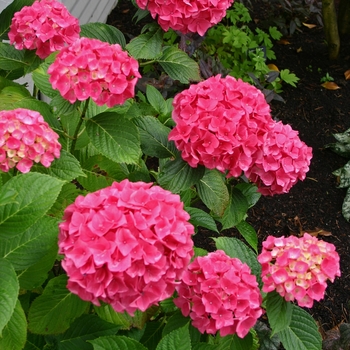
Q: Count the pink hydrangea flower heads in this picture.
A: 9